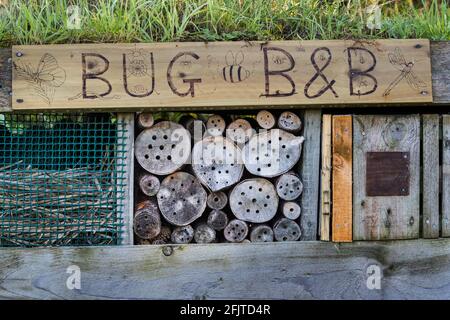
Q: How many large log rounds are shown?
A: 5